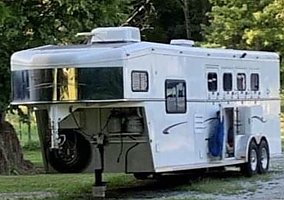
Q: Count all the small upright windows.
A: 4